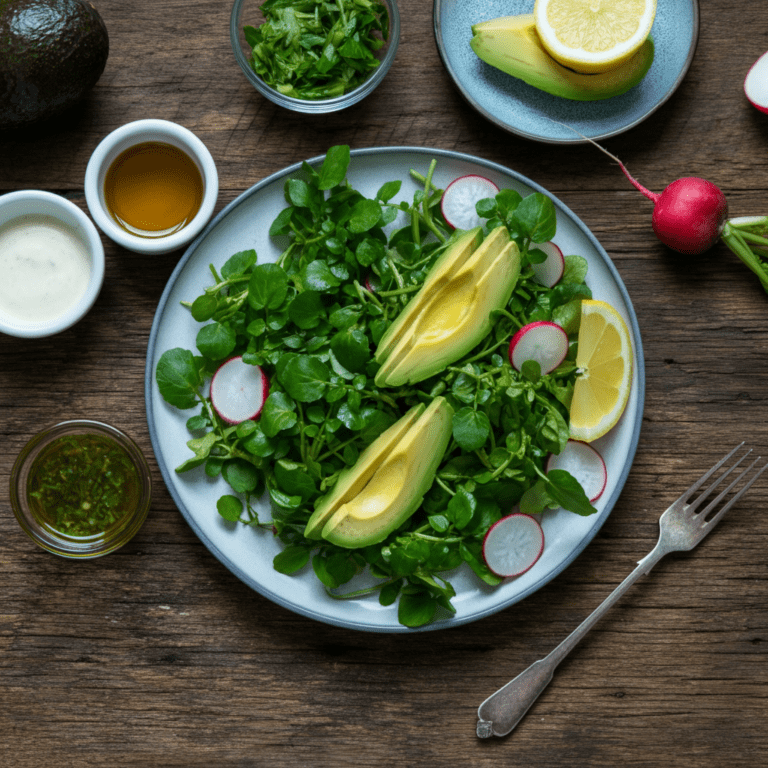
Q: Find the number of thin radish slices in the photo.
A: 6